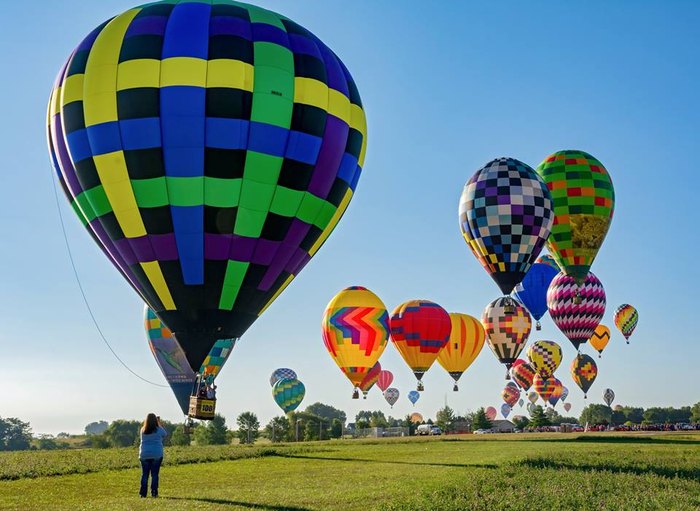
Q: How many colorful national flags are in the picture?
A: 0